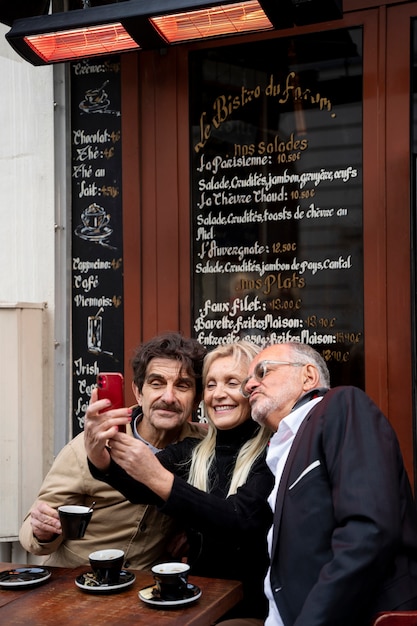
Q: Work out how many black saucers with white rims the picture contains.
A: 3